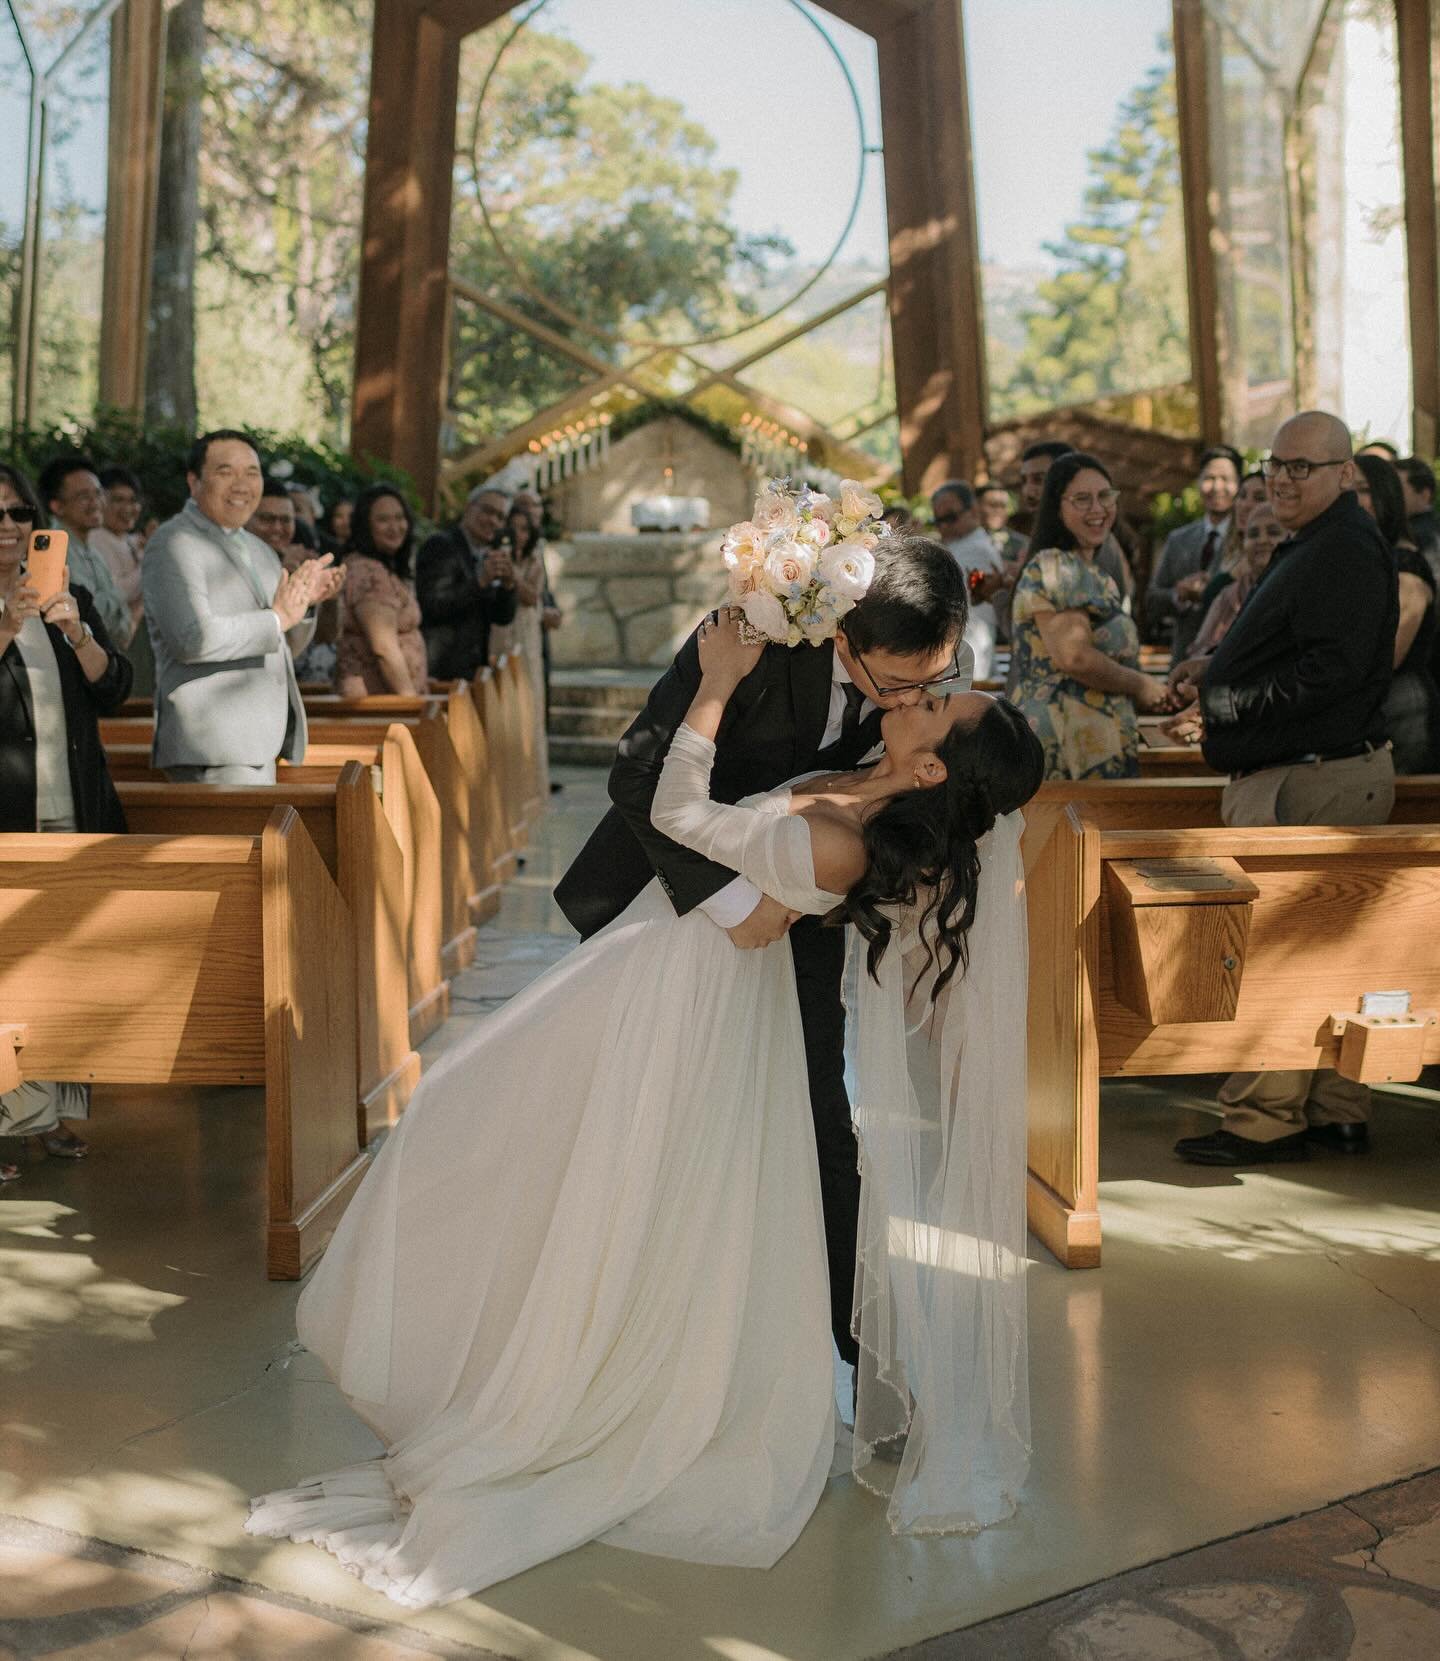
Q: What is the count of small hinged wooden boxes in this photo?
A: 1